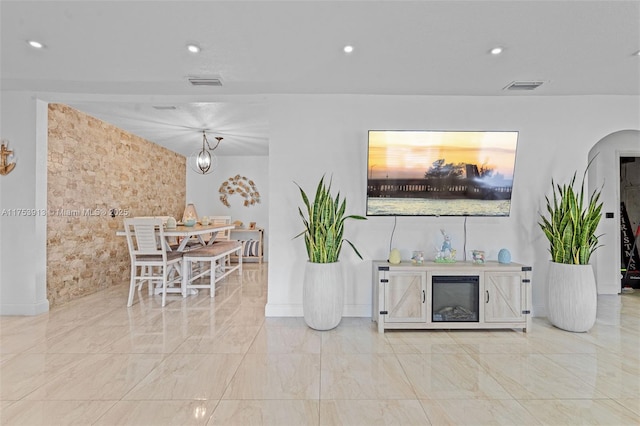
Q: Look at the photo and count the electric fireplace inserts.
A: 1